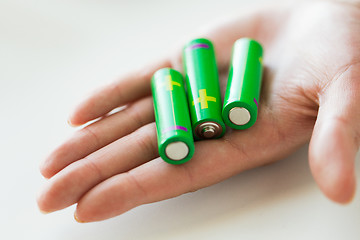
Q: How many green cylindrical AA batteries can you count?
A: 3